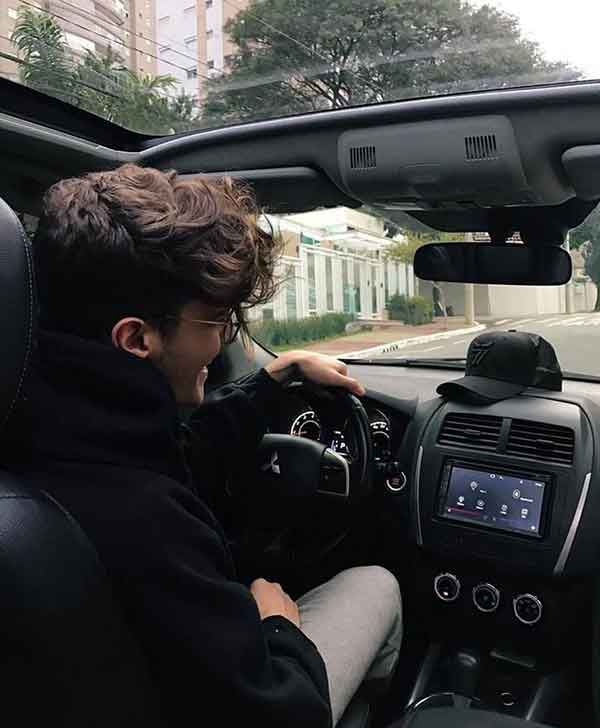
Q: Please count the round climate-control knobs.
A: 3